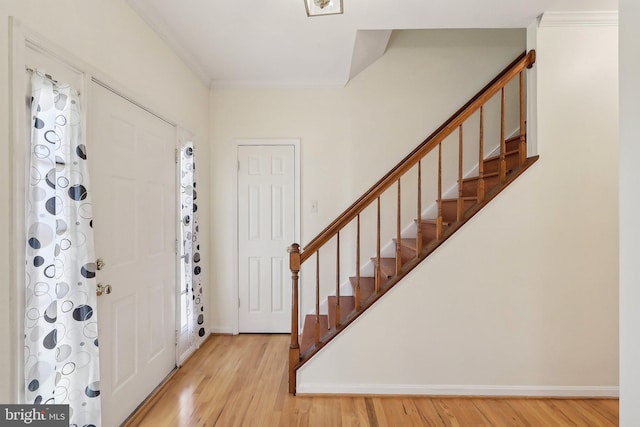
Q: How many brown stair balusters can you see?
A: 11